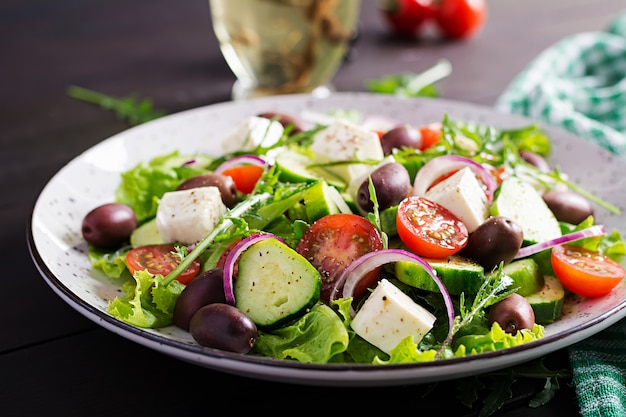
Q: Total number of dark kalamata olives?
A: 11